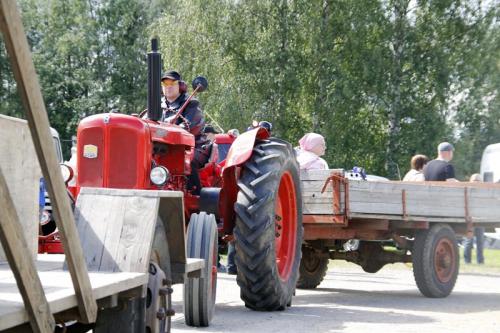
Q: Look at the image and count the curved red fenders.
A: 1